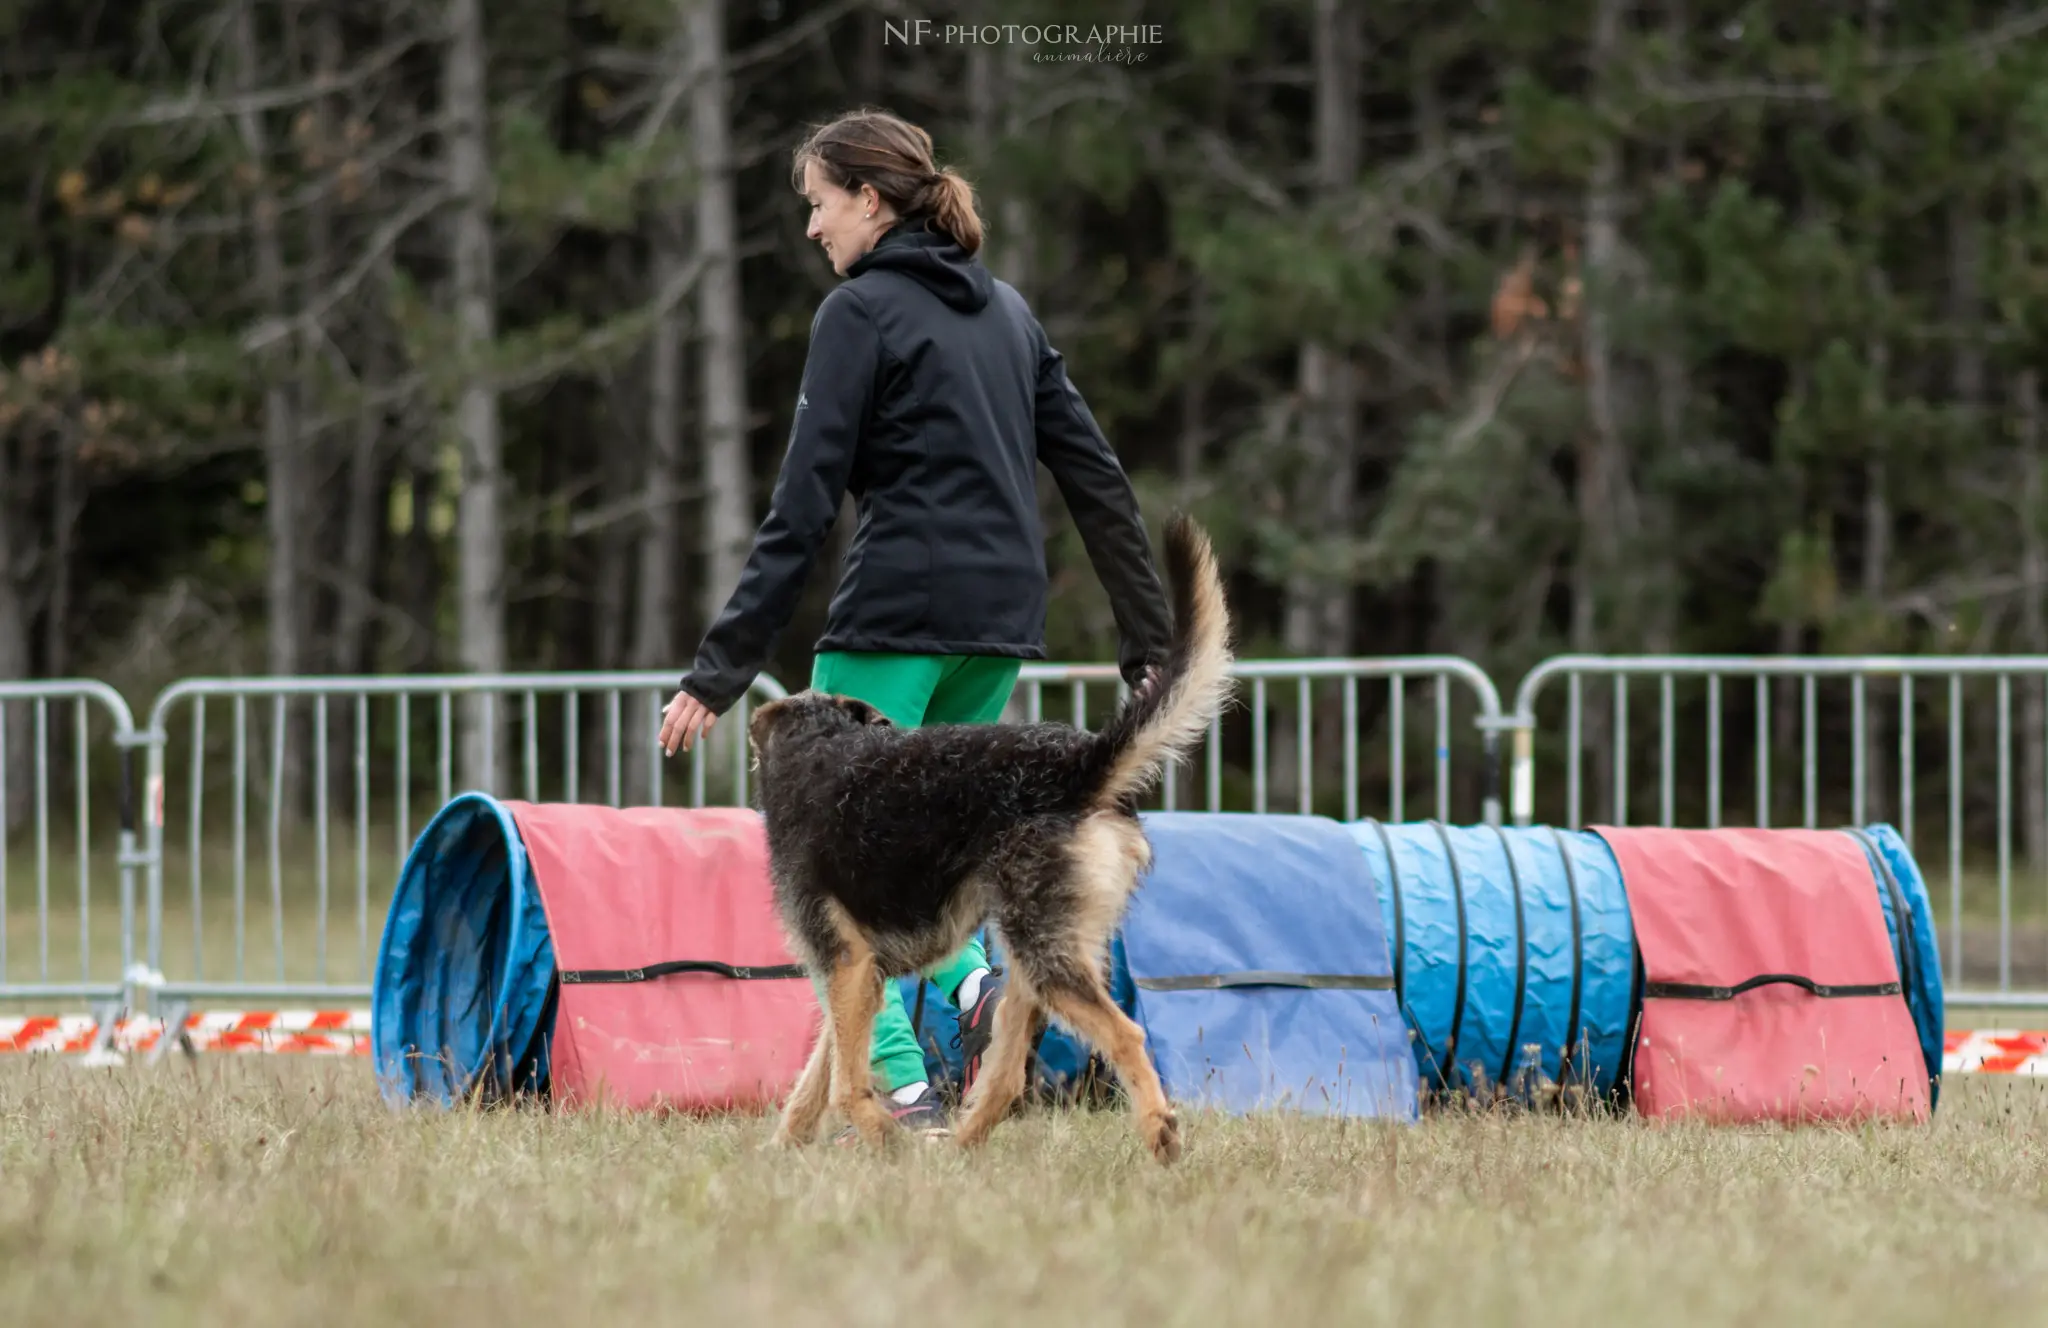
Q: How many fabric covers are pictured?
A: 3